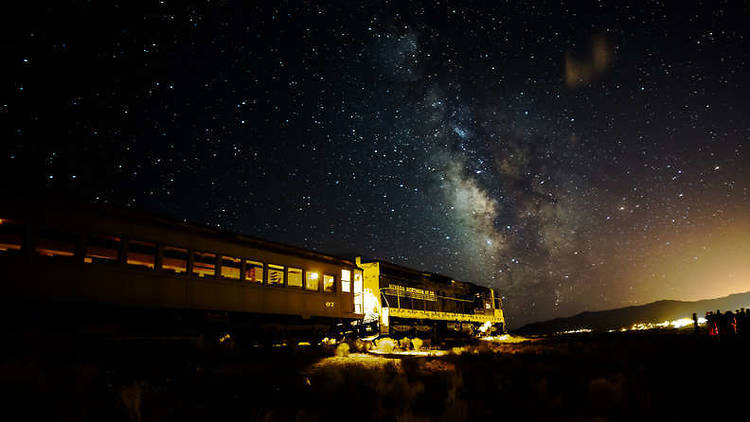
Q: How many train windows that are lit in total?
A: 13